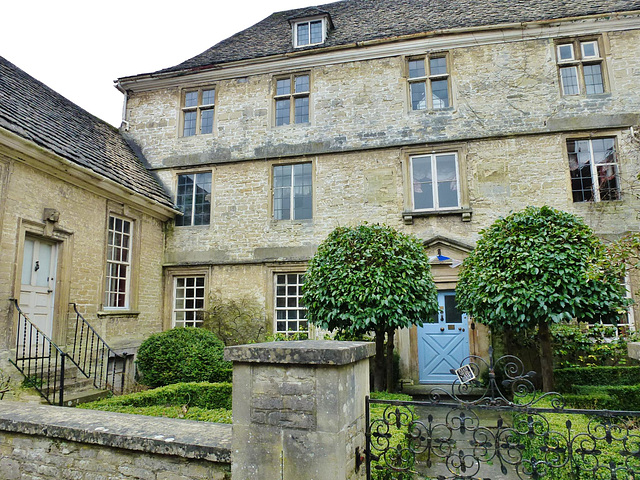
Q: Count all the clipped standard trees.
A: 2